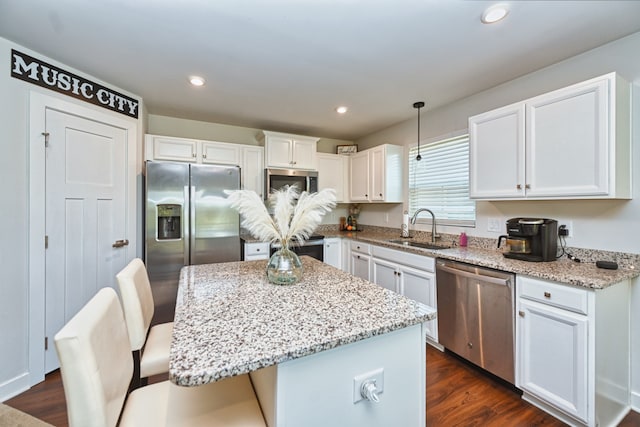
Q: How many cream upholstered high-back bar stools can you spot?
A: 2